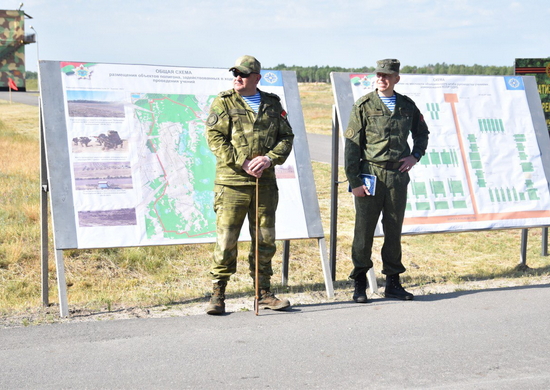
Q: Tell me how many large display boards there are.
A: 2